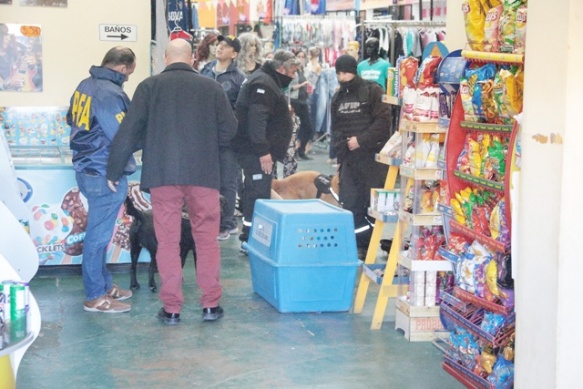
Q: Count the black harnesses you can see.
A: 1